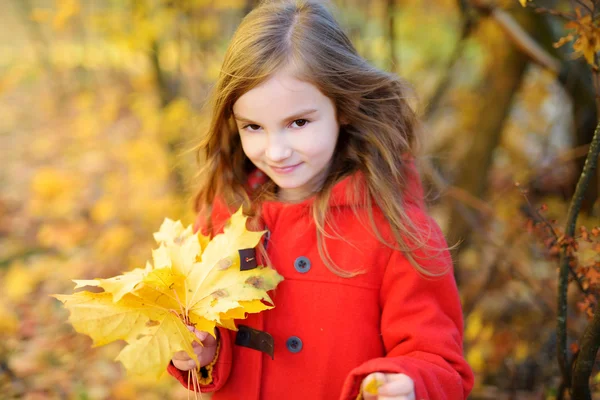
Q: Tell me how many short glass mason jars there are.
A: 0